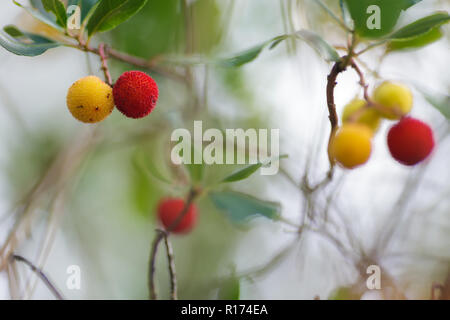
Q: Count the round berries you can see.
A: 7